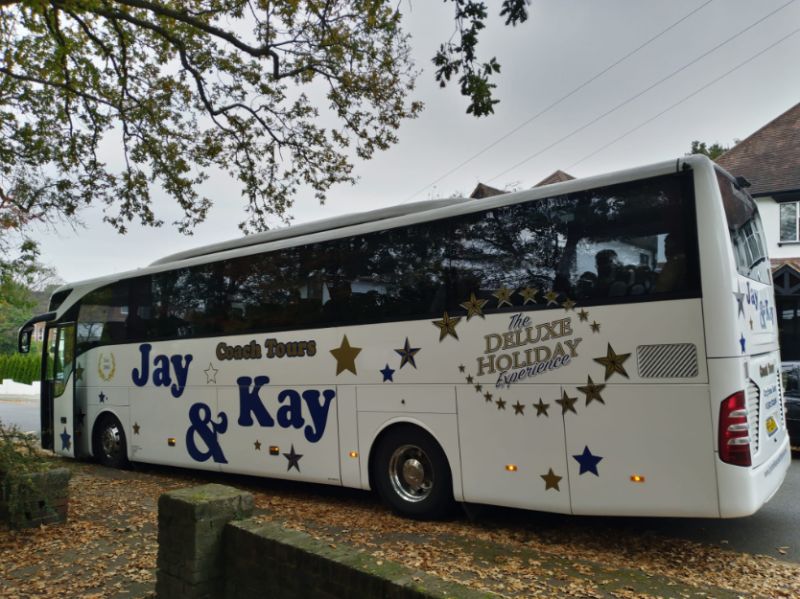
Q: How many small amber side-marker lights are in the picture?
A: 5